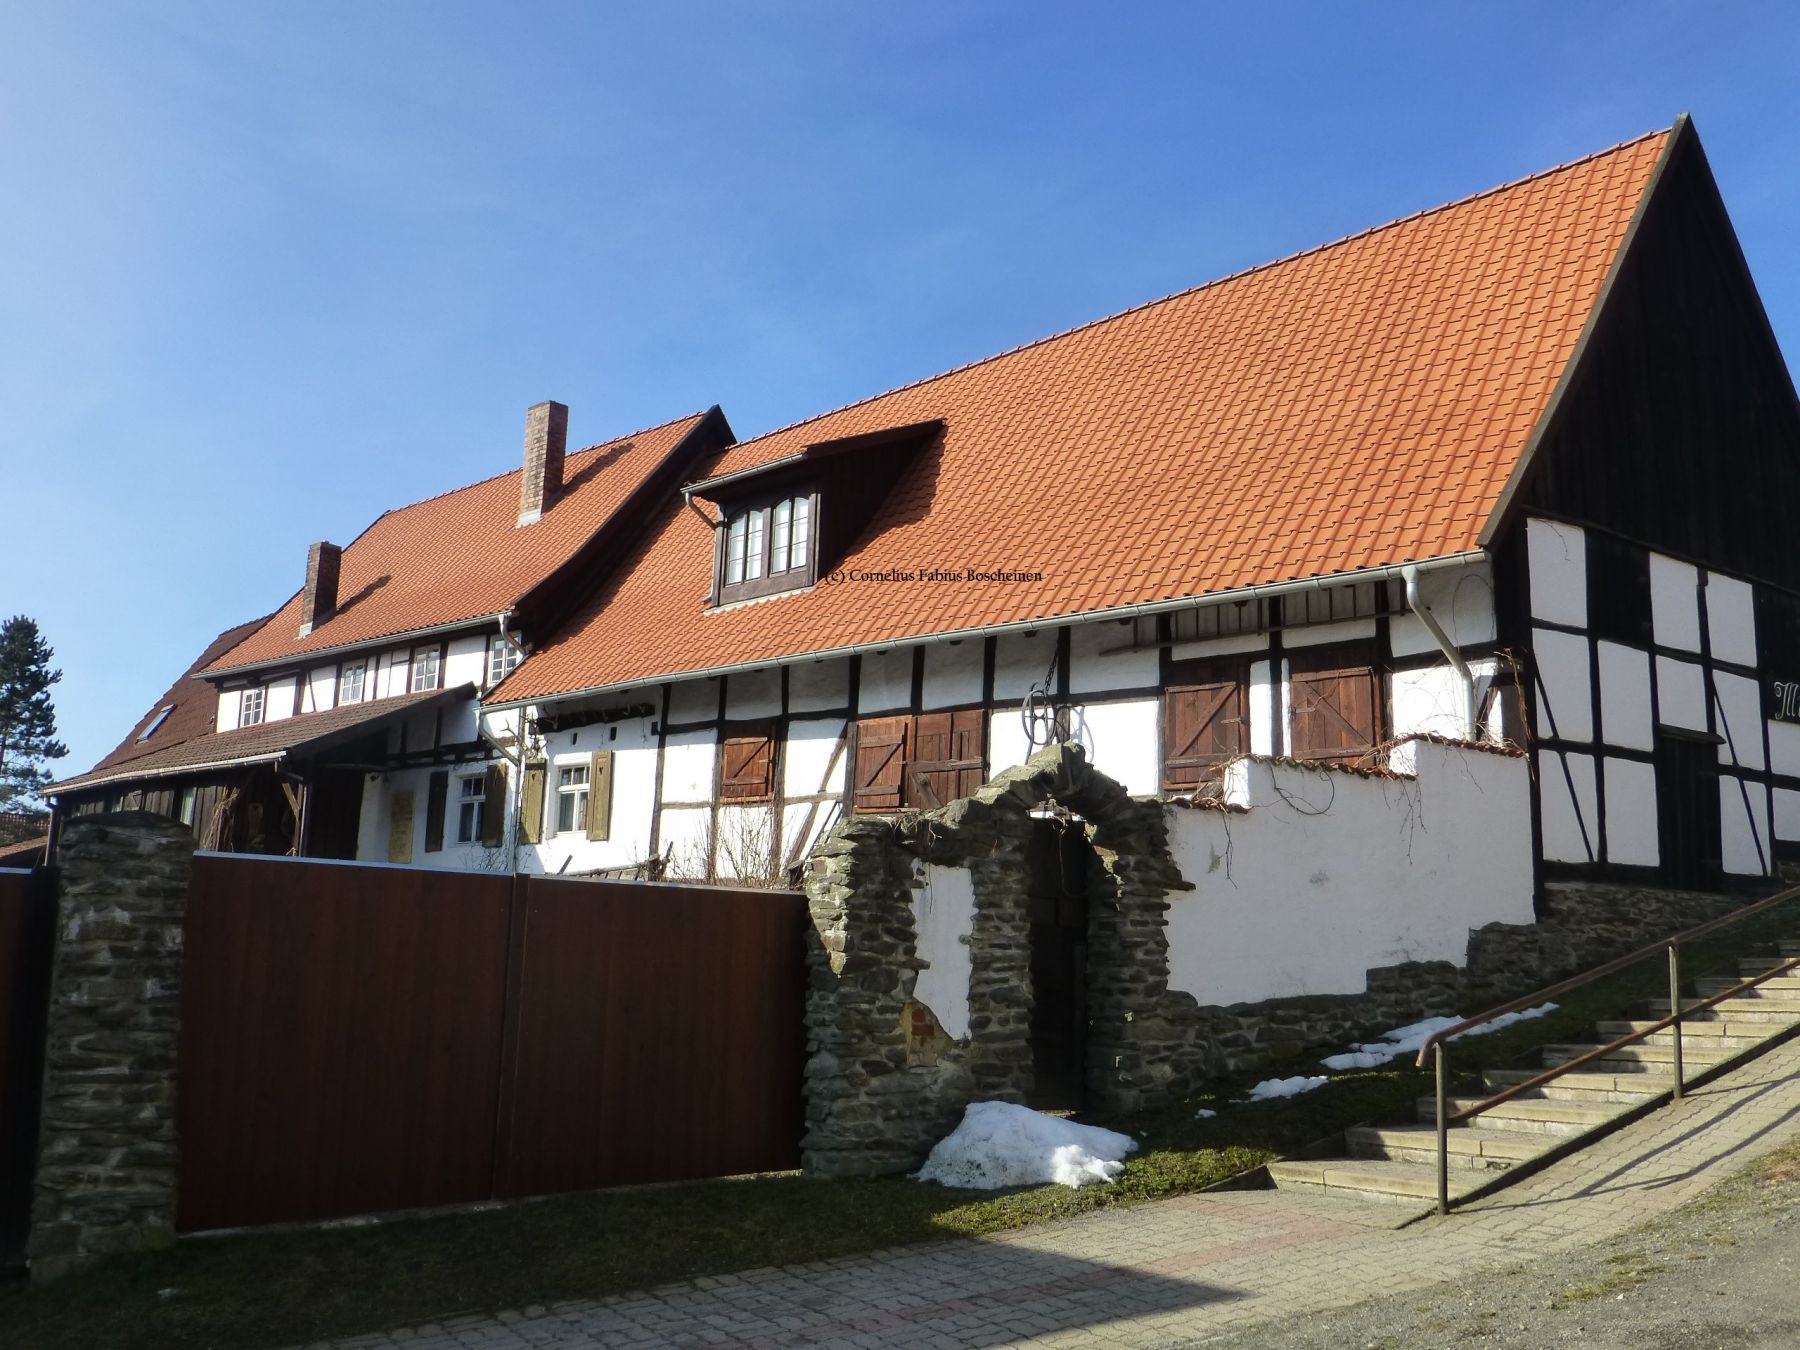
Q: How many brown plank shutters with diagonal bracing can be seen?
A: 4